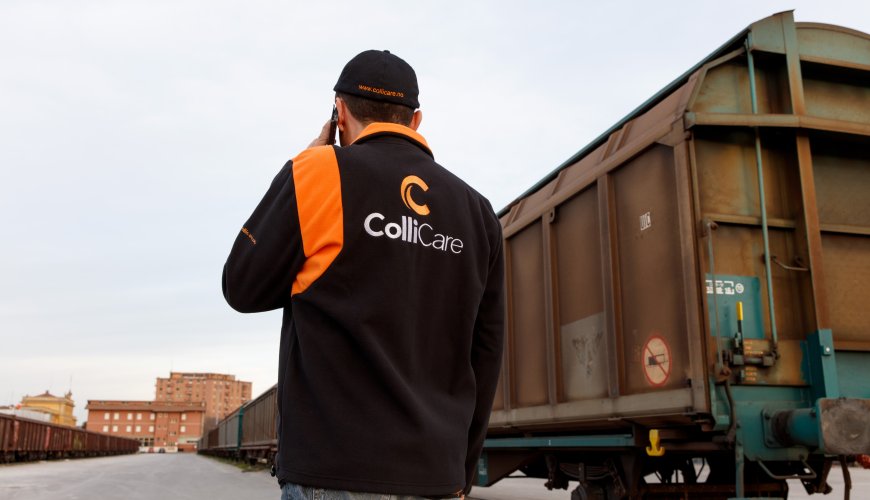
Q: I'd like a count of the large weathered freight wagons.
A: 1